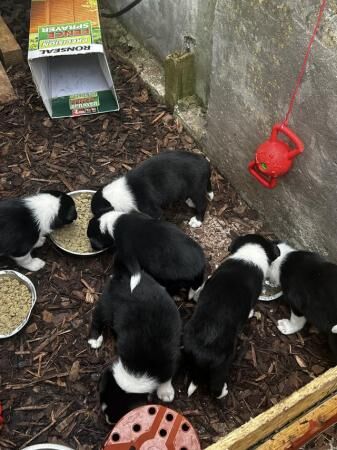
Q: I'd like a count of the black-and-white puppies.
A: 6